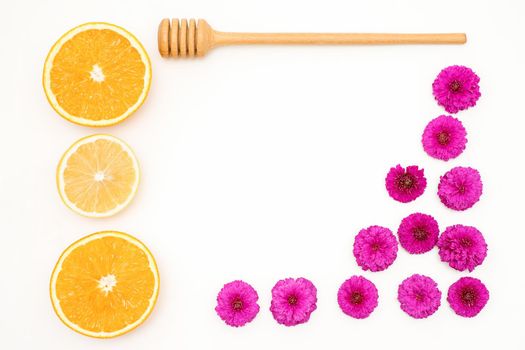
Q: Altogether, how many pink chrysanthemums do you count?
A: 12